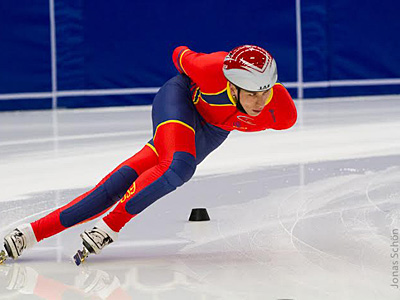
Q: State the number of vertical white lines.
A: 2